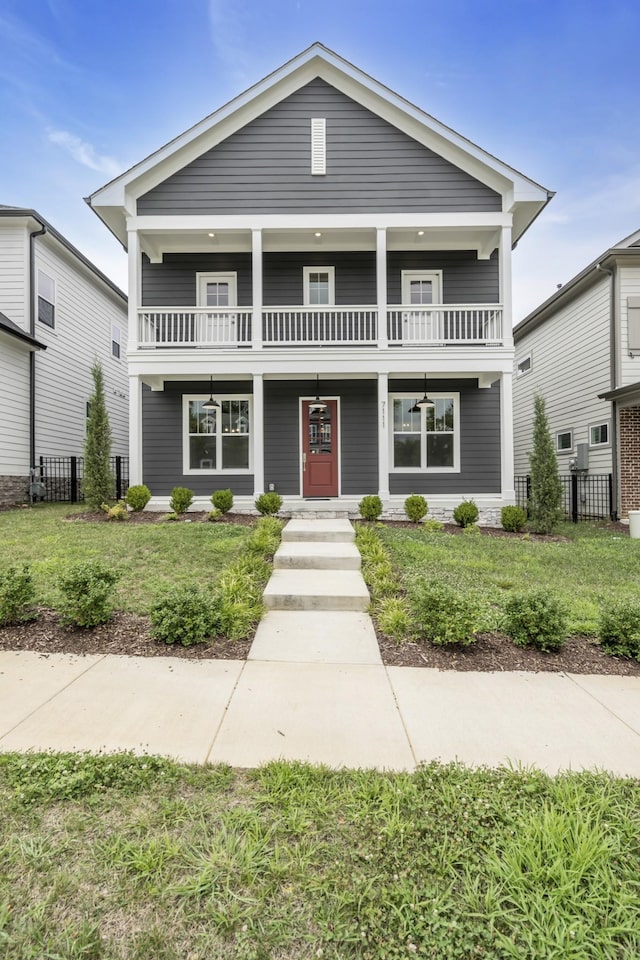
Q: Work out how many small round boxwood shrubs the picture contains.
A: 8